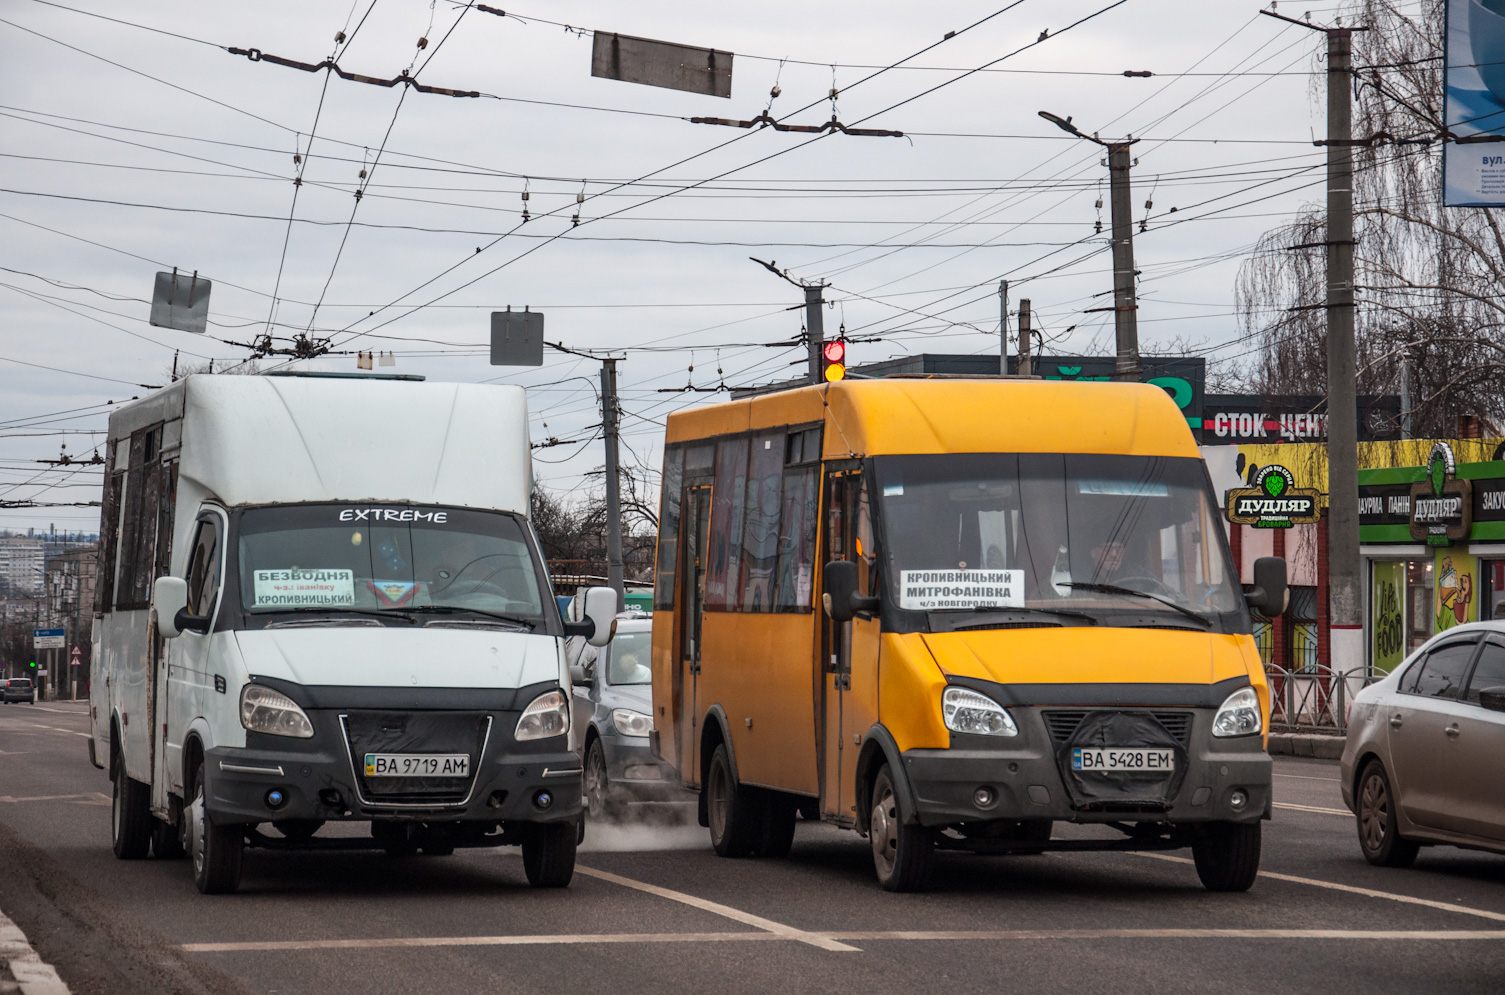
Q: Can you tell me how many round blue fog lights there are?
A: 2